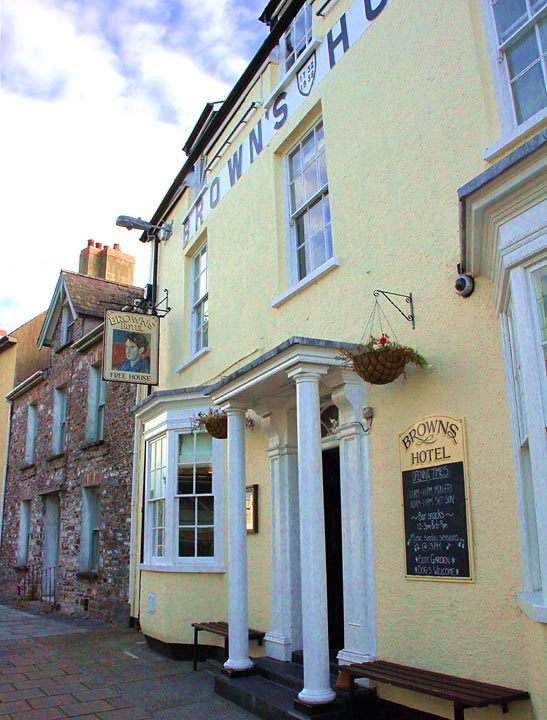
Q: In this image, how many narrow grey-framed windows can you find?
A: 6